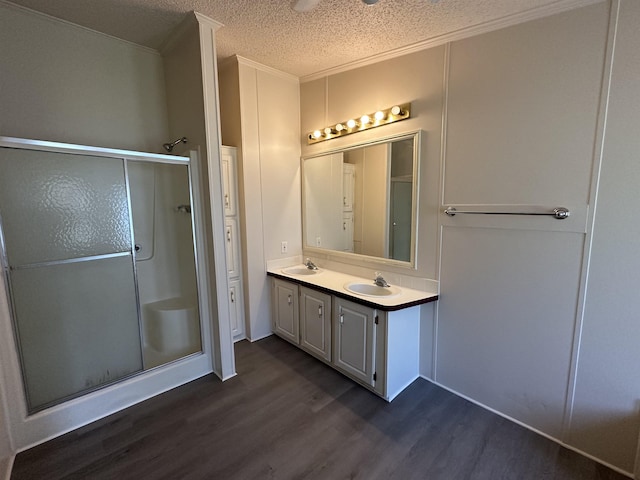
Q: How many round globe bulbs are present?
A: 7